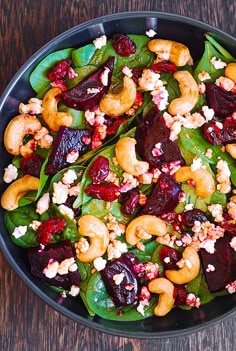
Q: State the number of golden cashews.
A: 14